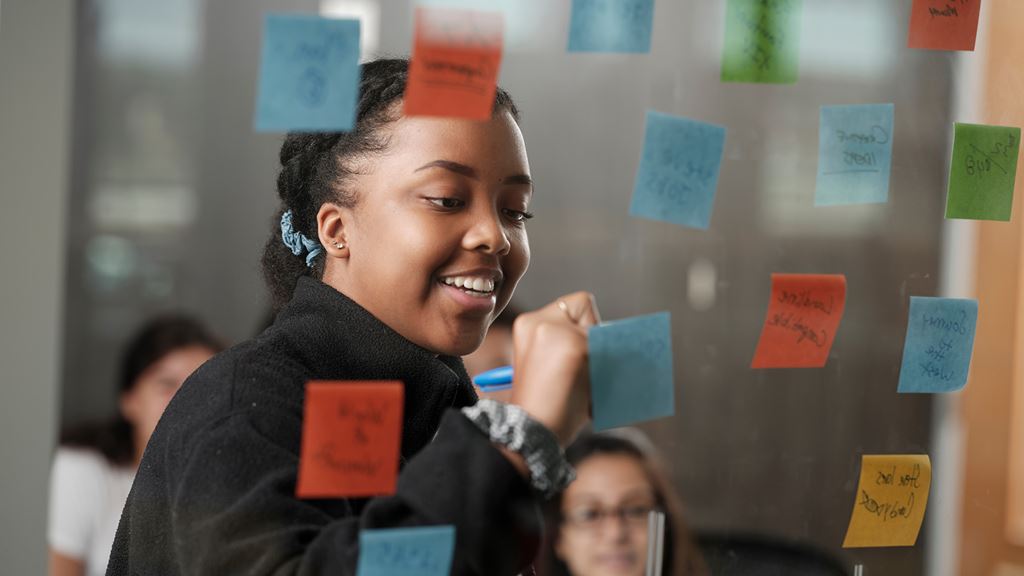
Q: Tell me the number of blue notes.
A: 7